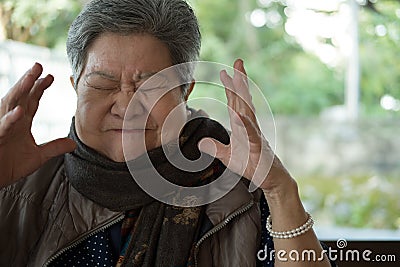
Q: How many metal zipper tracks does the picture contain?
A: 2